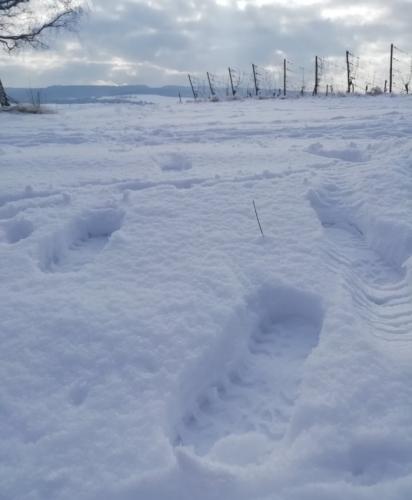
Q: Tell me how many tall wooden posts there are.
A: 8